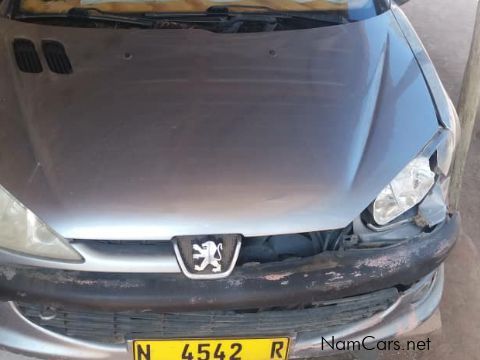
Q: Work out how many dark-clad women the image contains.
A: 0